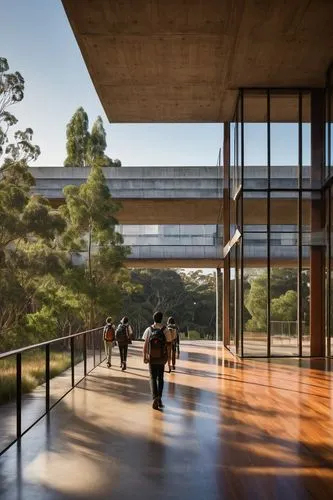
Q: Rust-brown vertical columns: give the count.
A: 2